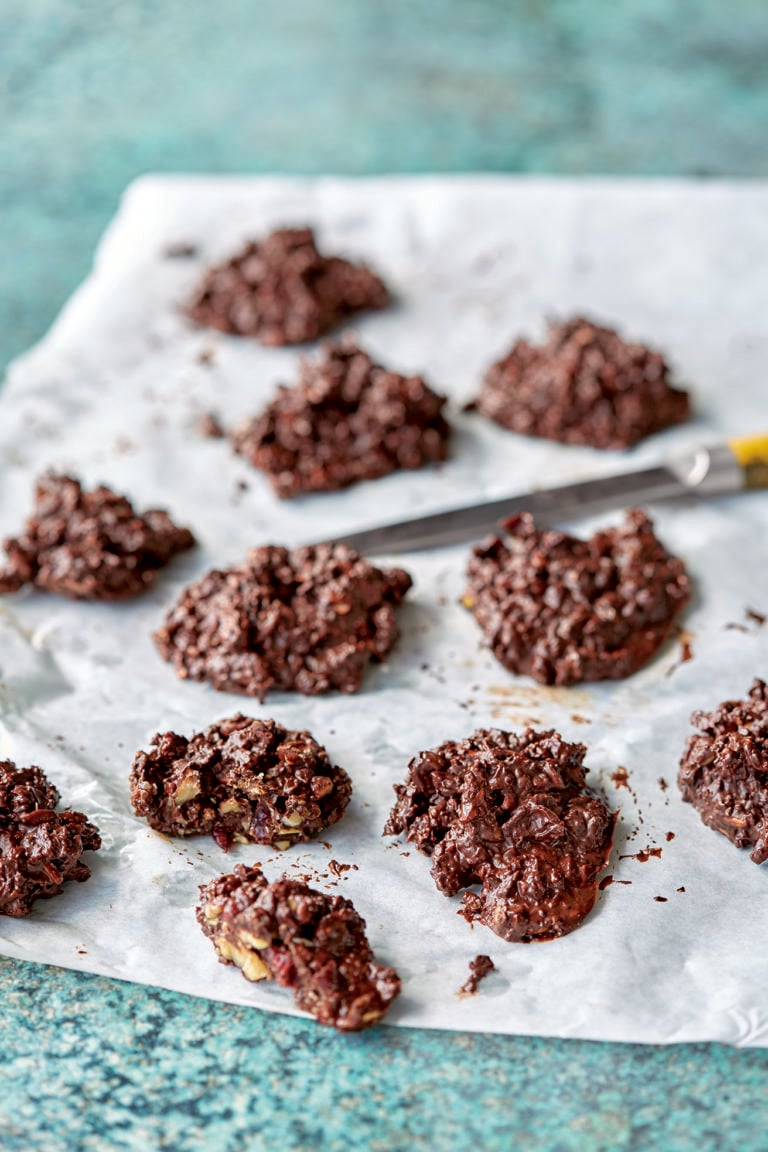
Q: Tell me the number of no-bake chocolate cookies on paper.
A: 11